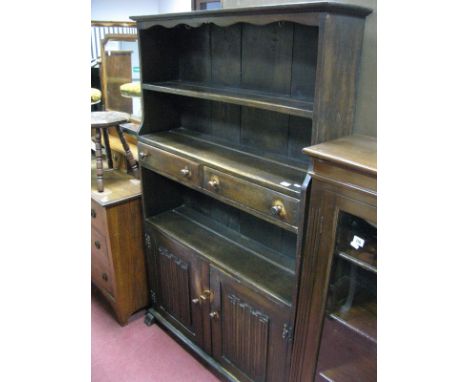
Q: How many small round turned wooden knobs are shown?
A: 6